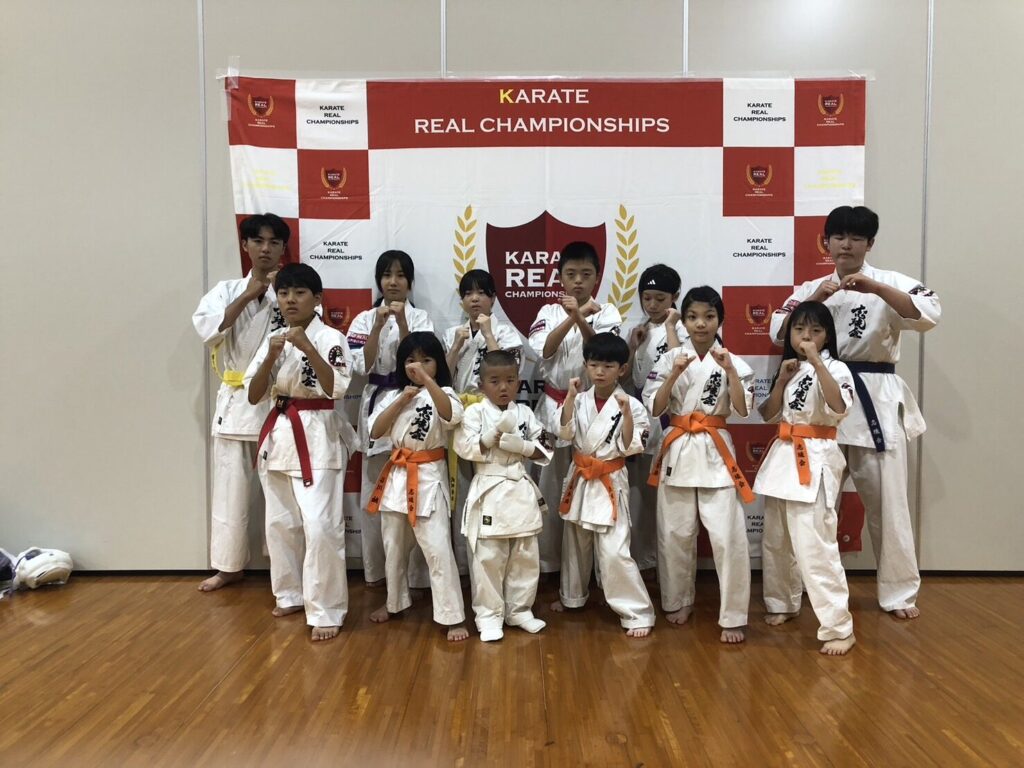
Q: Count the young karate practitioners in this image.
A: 12